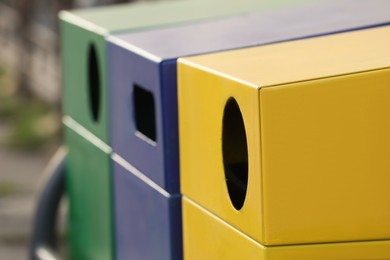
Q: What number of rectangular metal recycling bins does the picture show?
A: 3